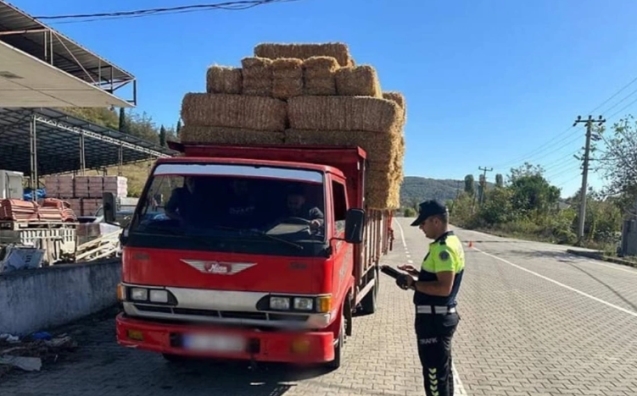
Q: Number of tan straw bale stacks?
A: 1